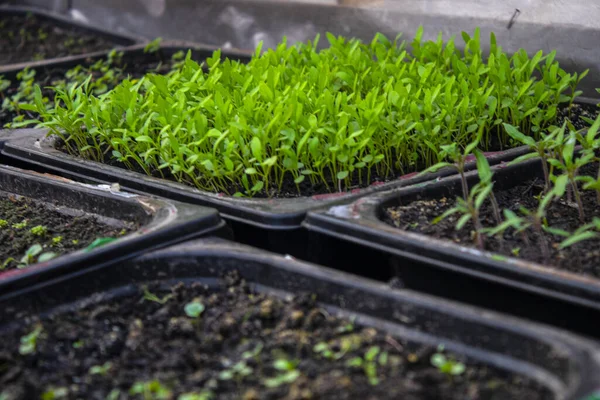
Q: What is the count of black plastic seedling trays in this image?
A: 6